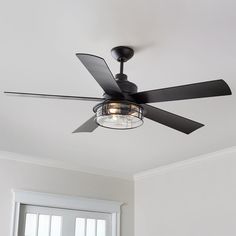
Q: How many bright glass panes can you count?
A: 6